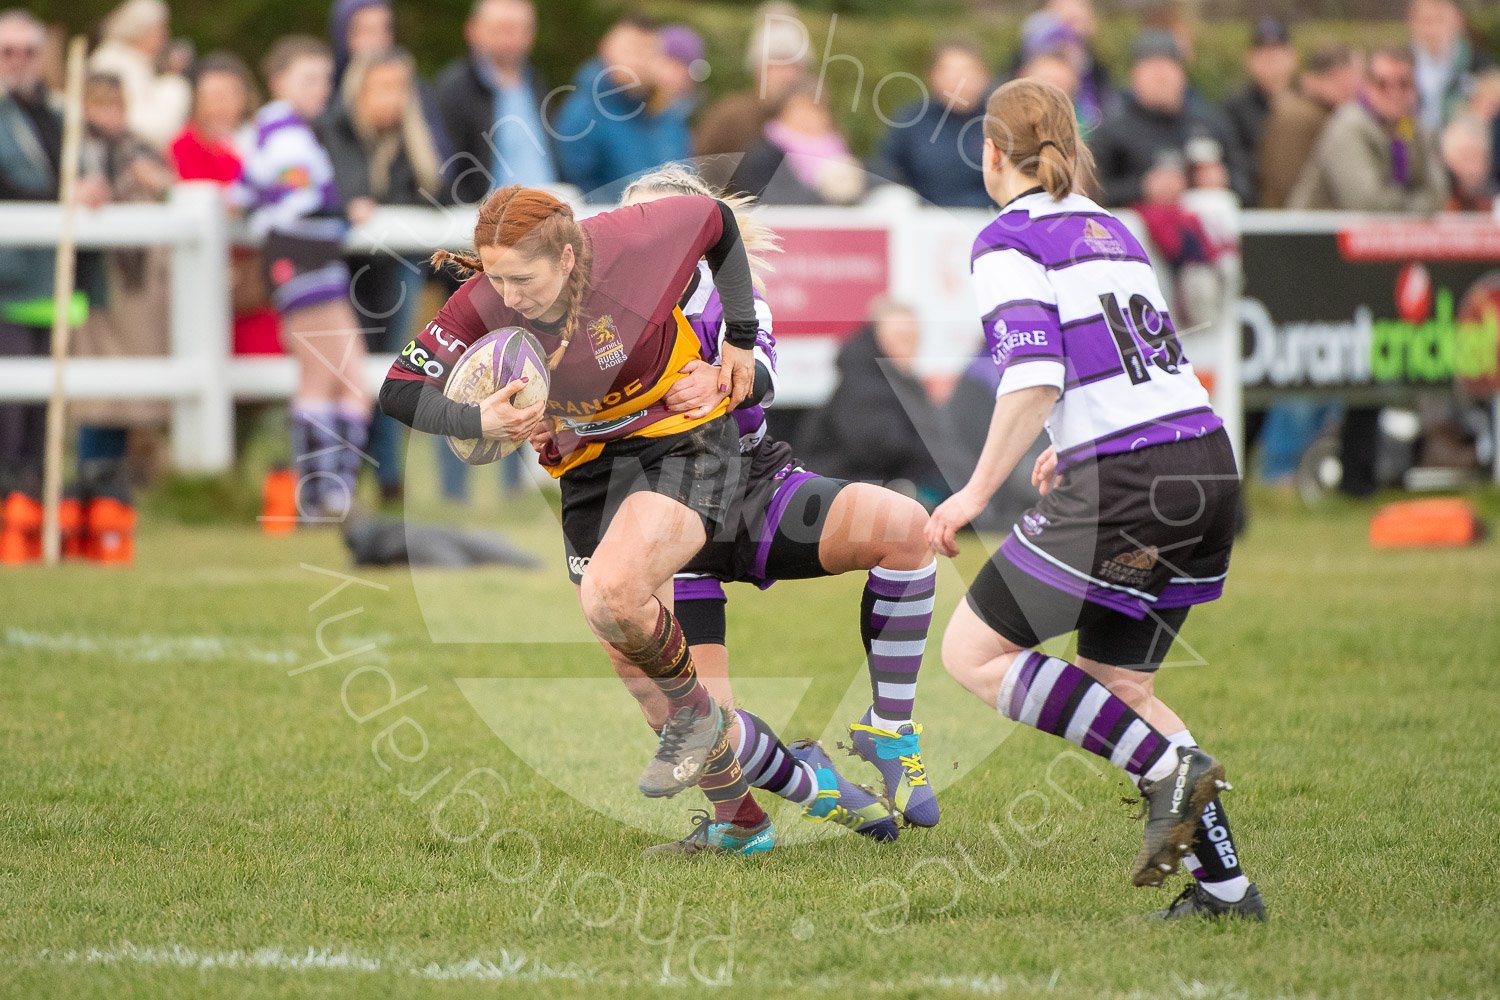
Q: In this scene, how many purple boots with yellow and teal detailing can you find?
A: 2